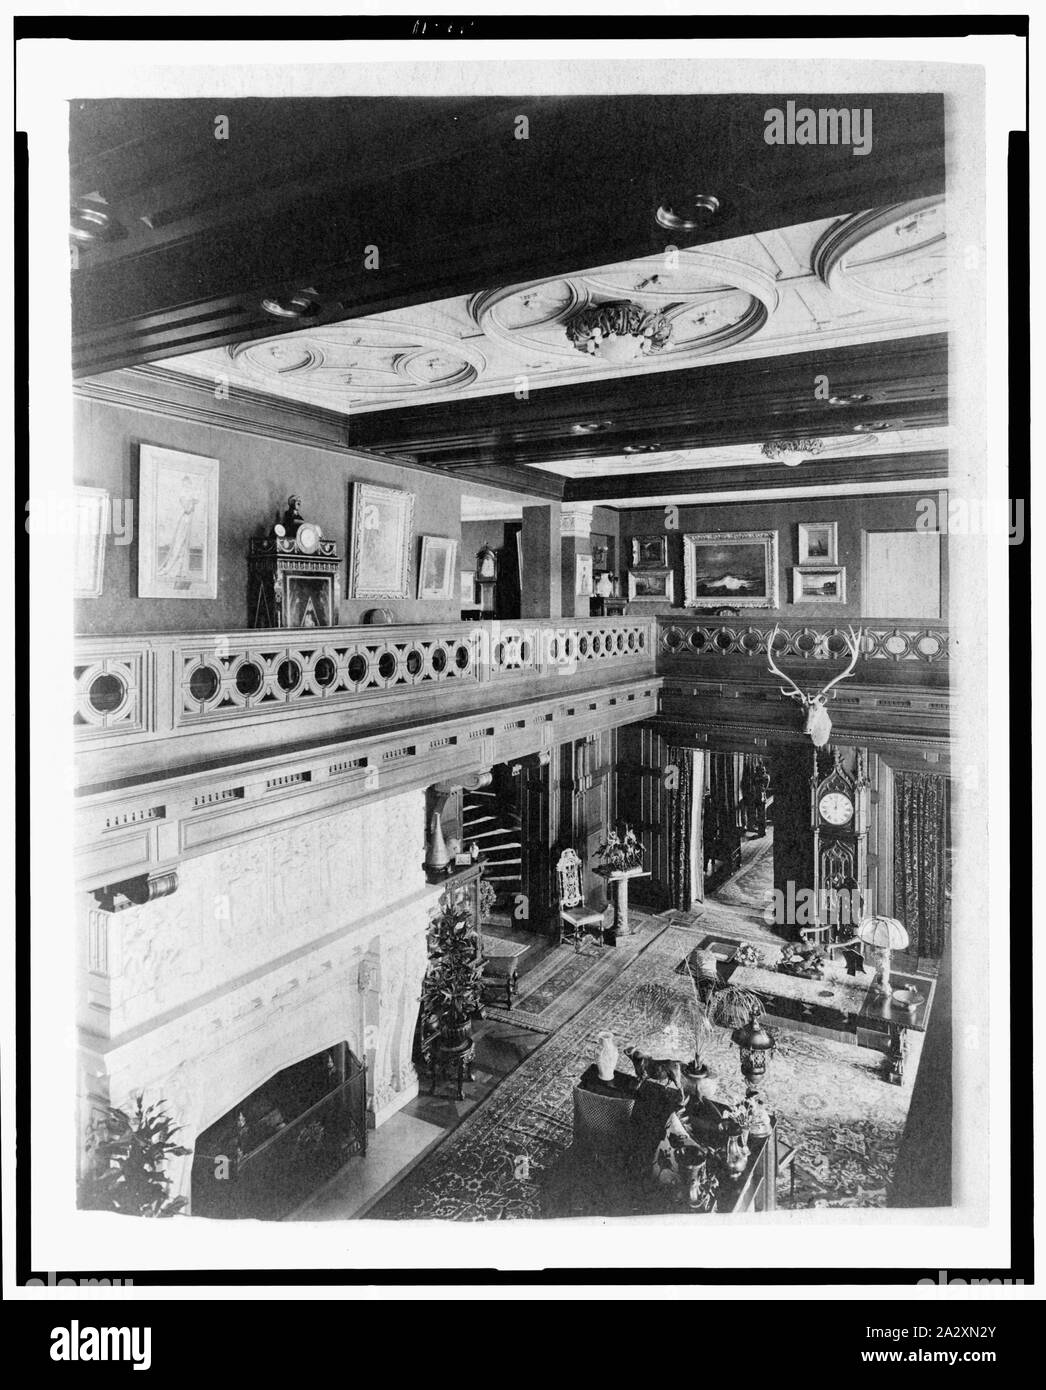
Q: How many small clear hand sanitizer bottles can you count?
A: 0